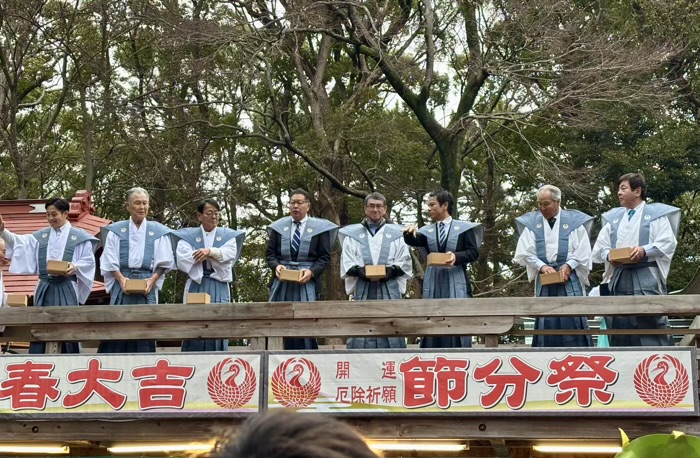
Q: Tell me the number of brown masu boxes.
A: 9